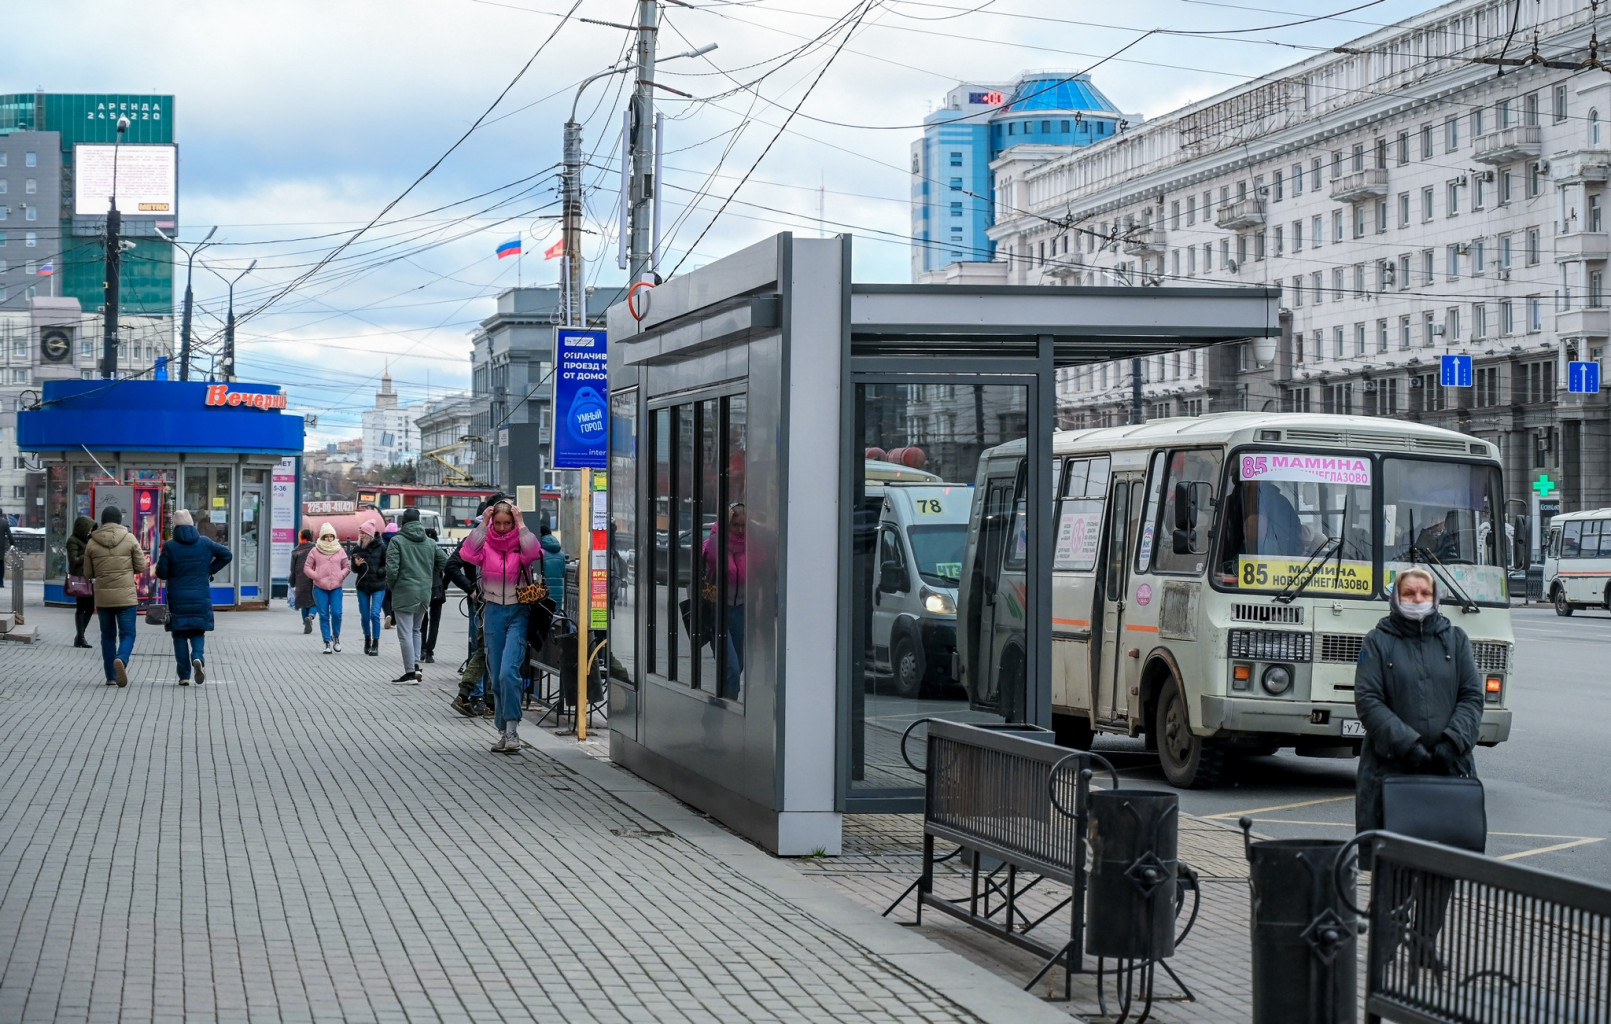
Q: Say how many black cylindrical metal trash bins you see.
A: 3